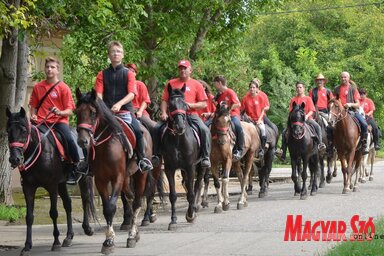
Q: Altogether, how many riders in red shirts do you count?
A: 12